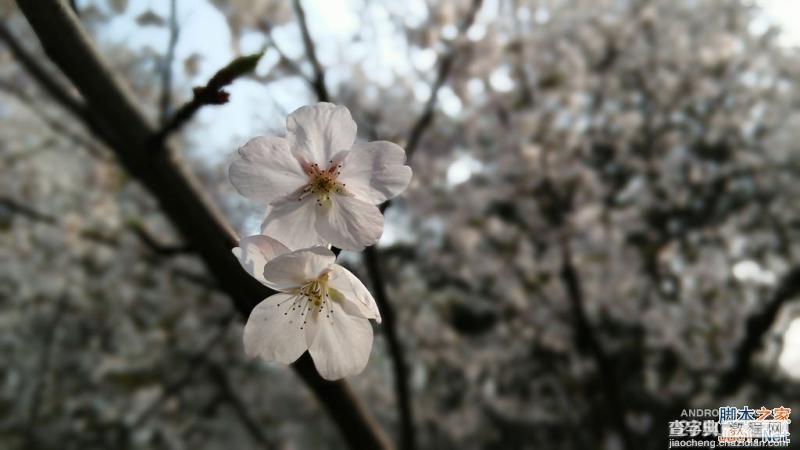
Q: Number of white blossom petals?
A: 10